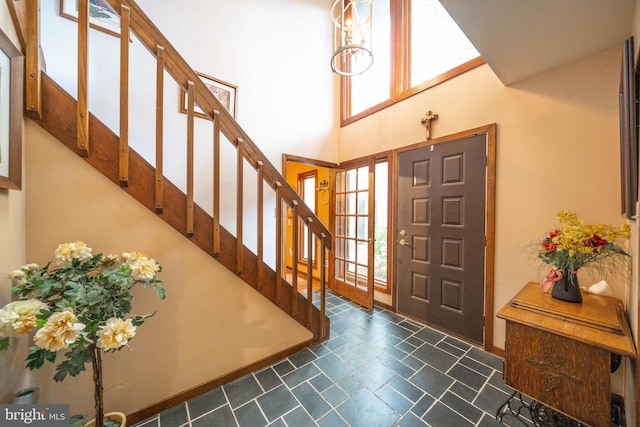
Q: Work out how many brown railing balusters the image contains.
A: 12